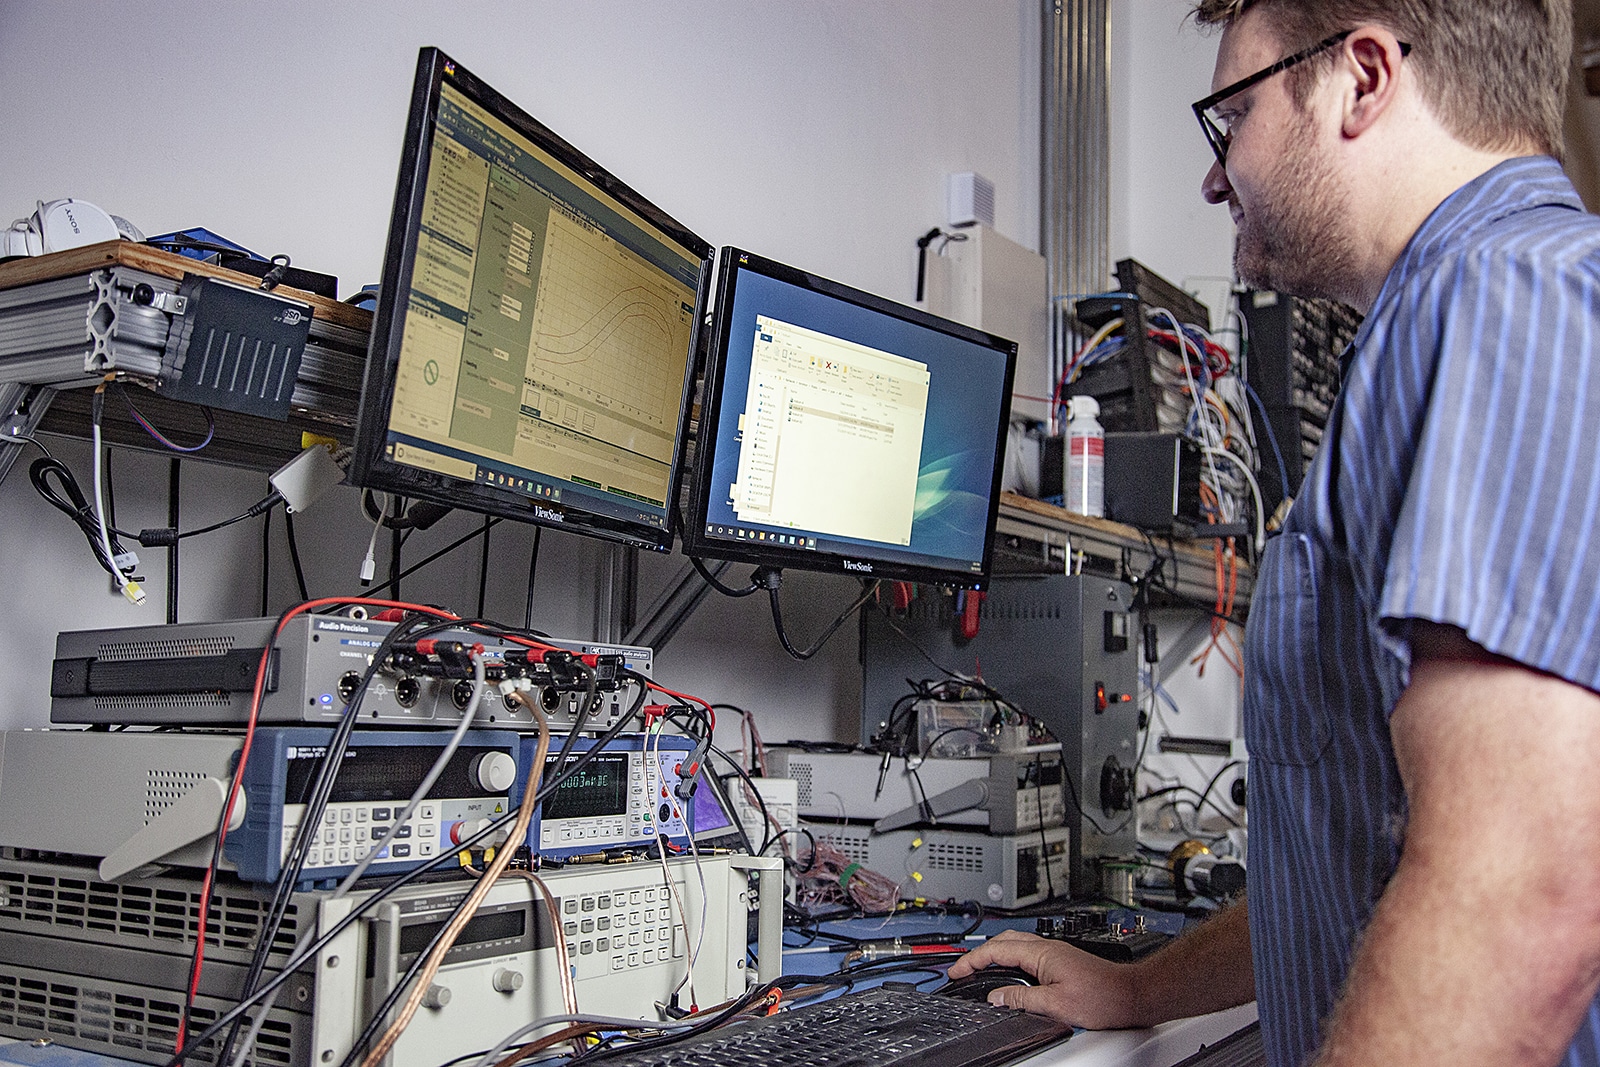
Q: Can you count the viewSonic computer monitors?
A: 2